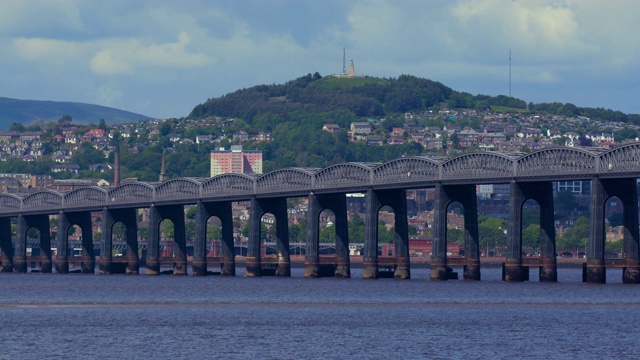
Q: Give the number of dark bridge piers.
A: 12